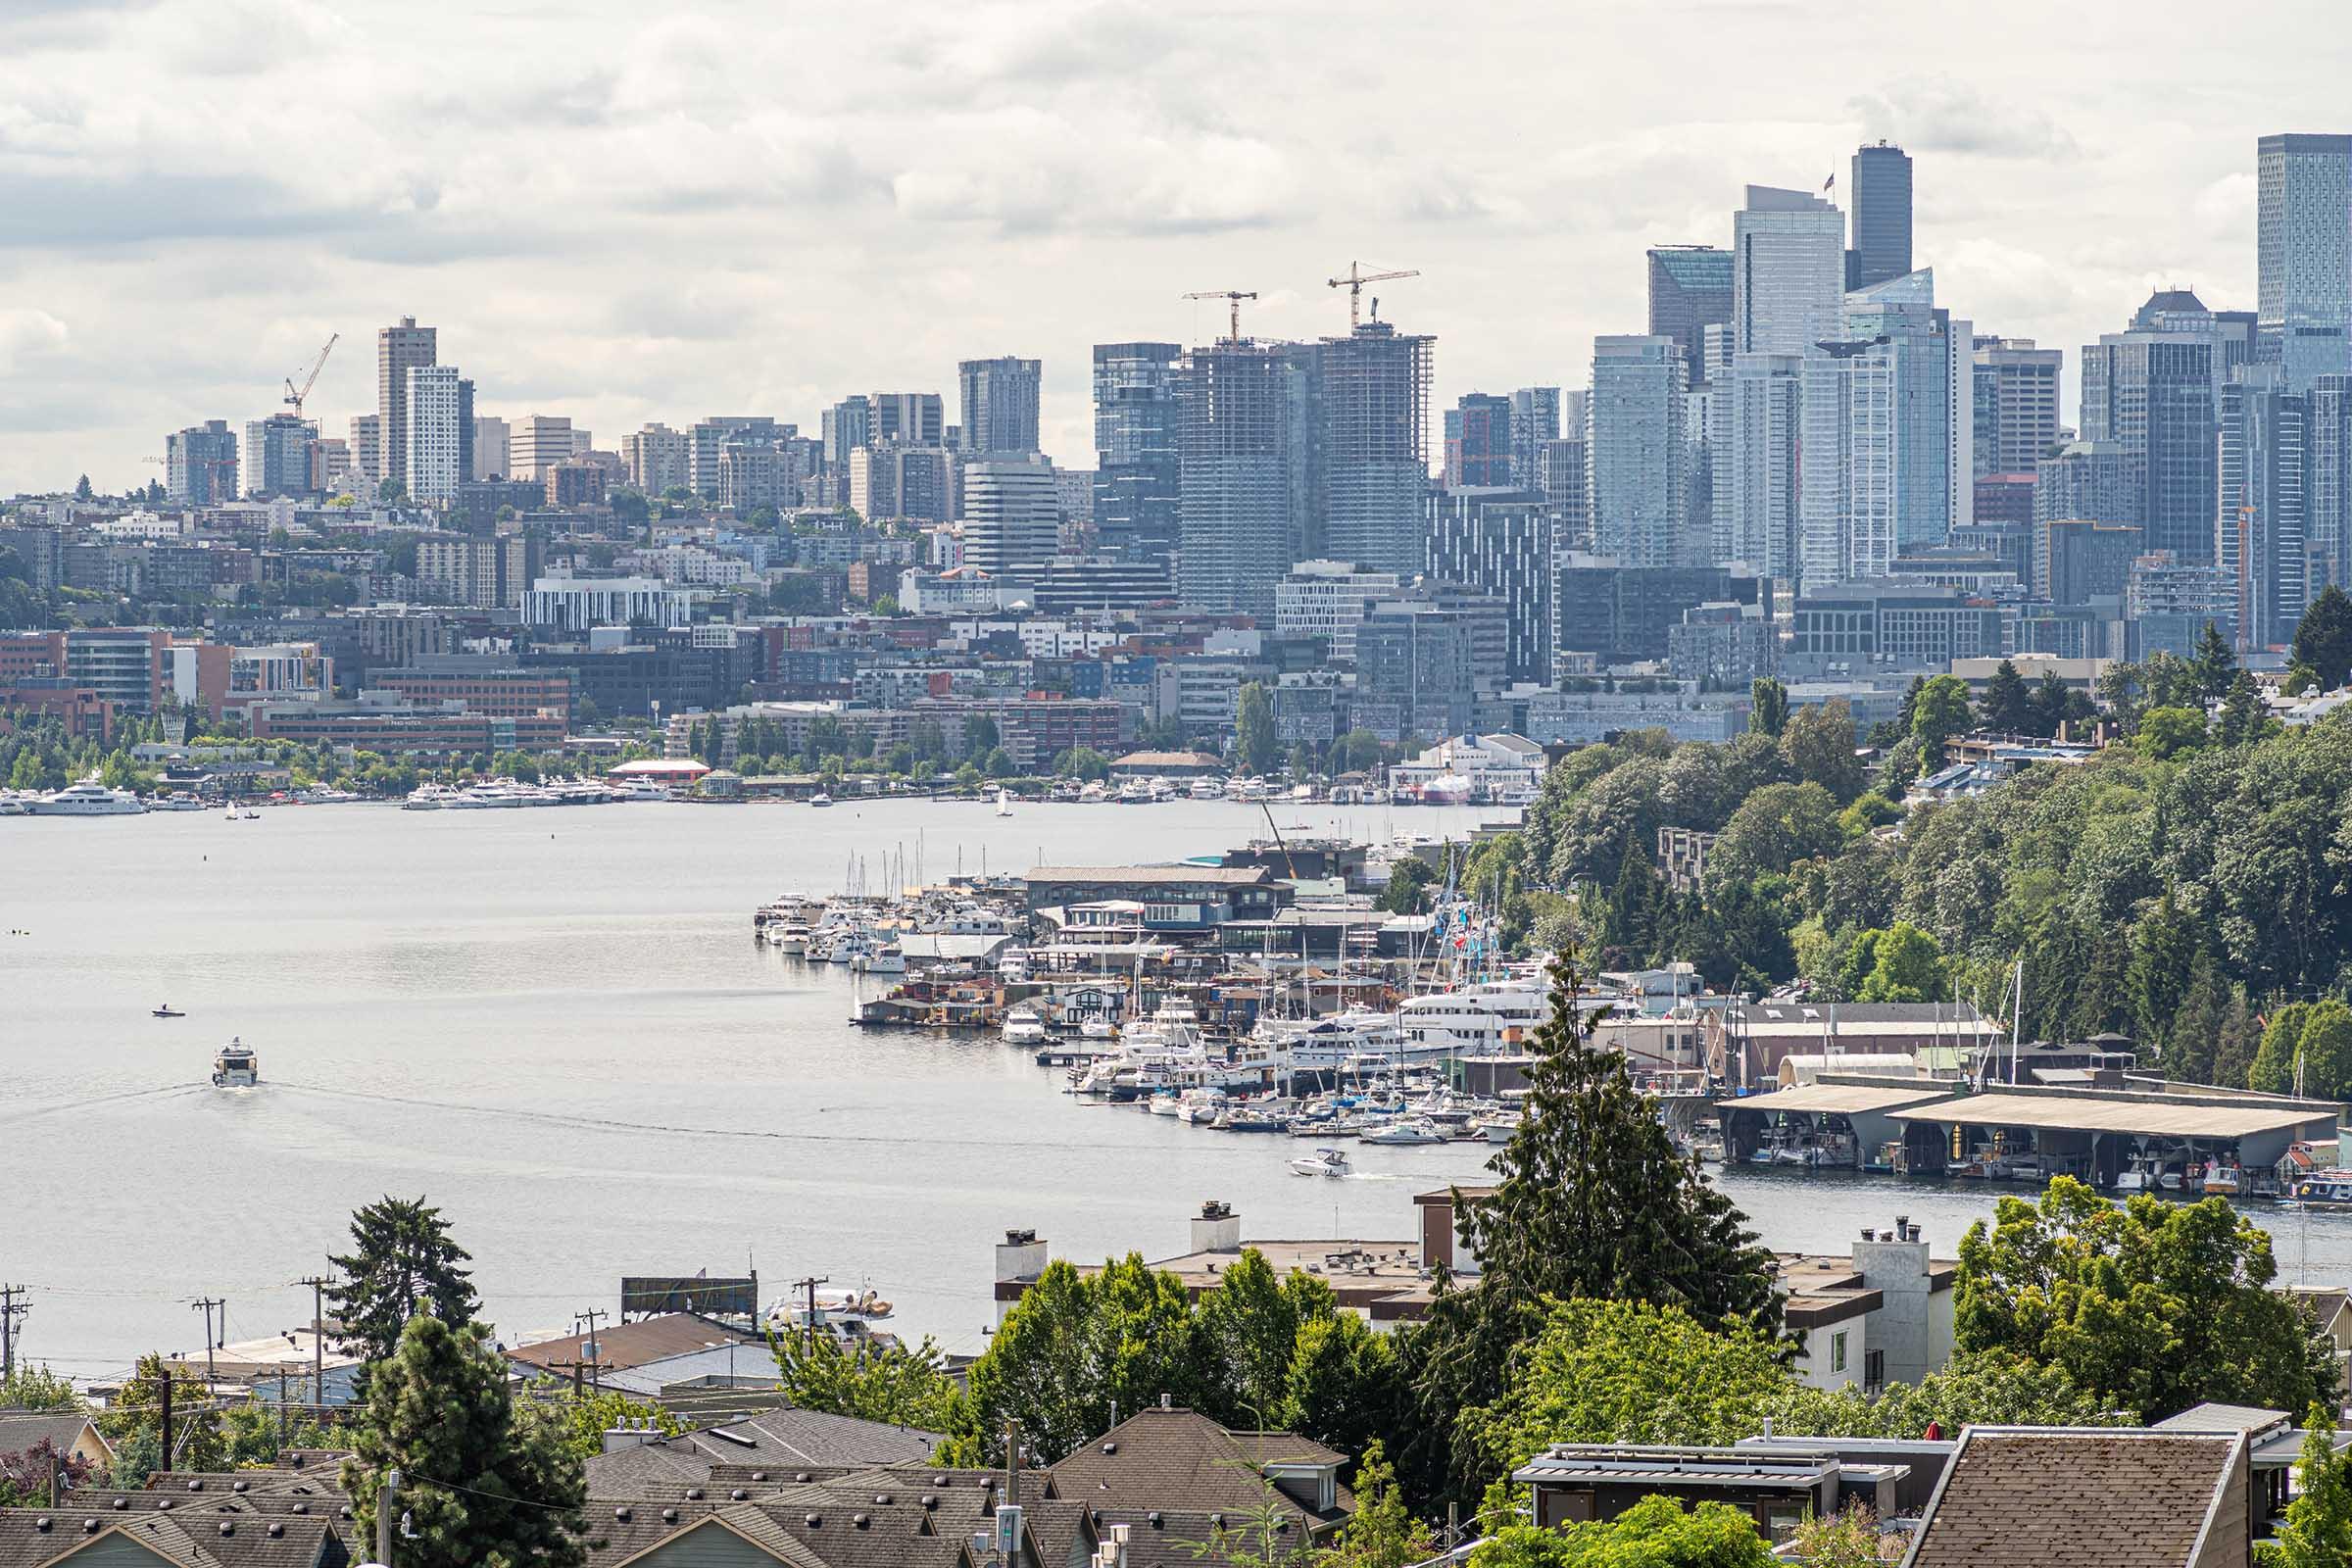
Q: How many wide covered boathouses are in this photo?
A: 2